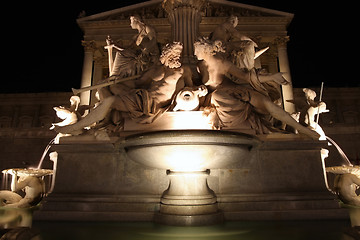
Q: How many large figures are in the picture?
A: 4